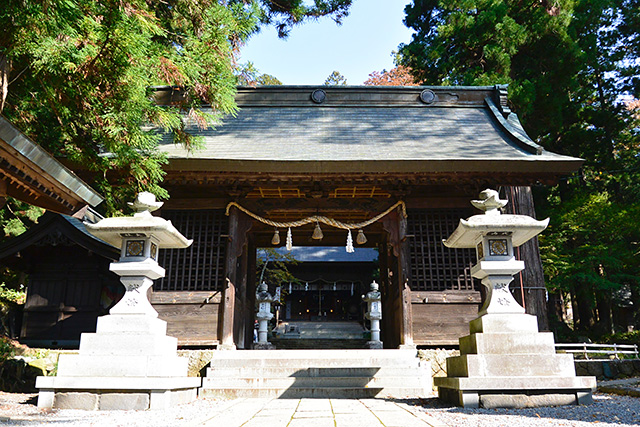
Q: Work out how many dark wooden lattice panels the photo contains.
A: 2